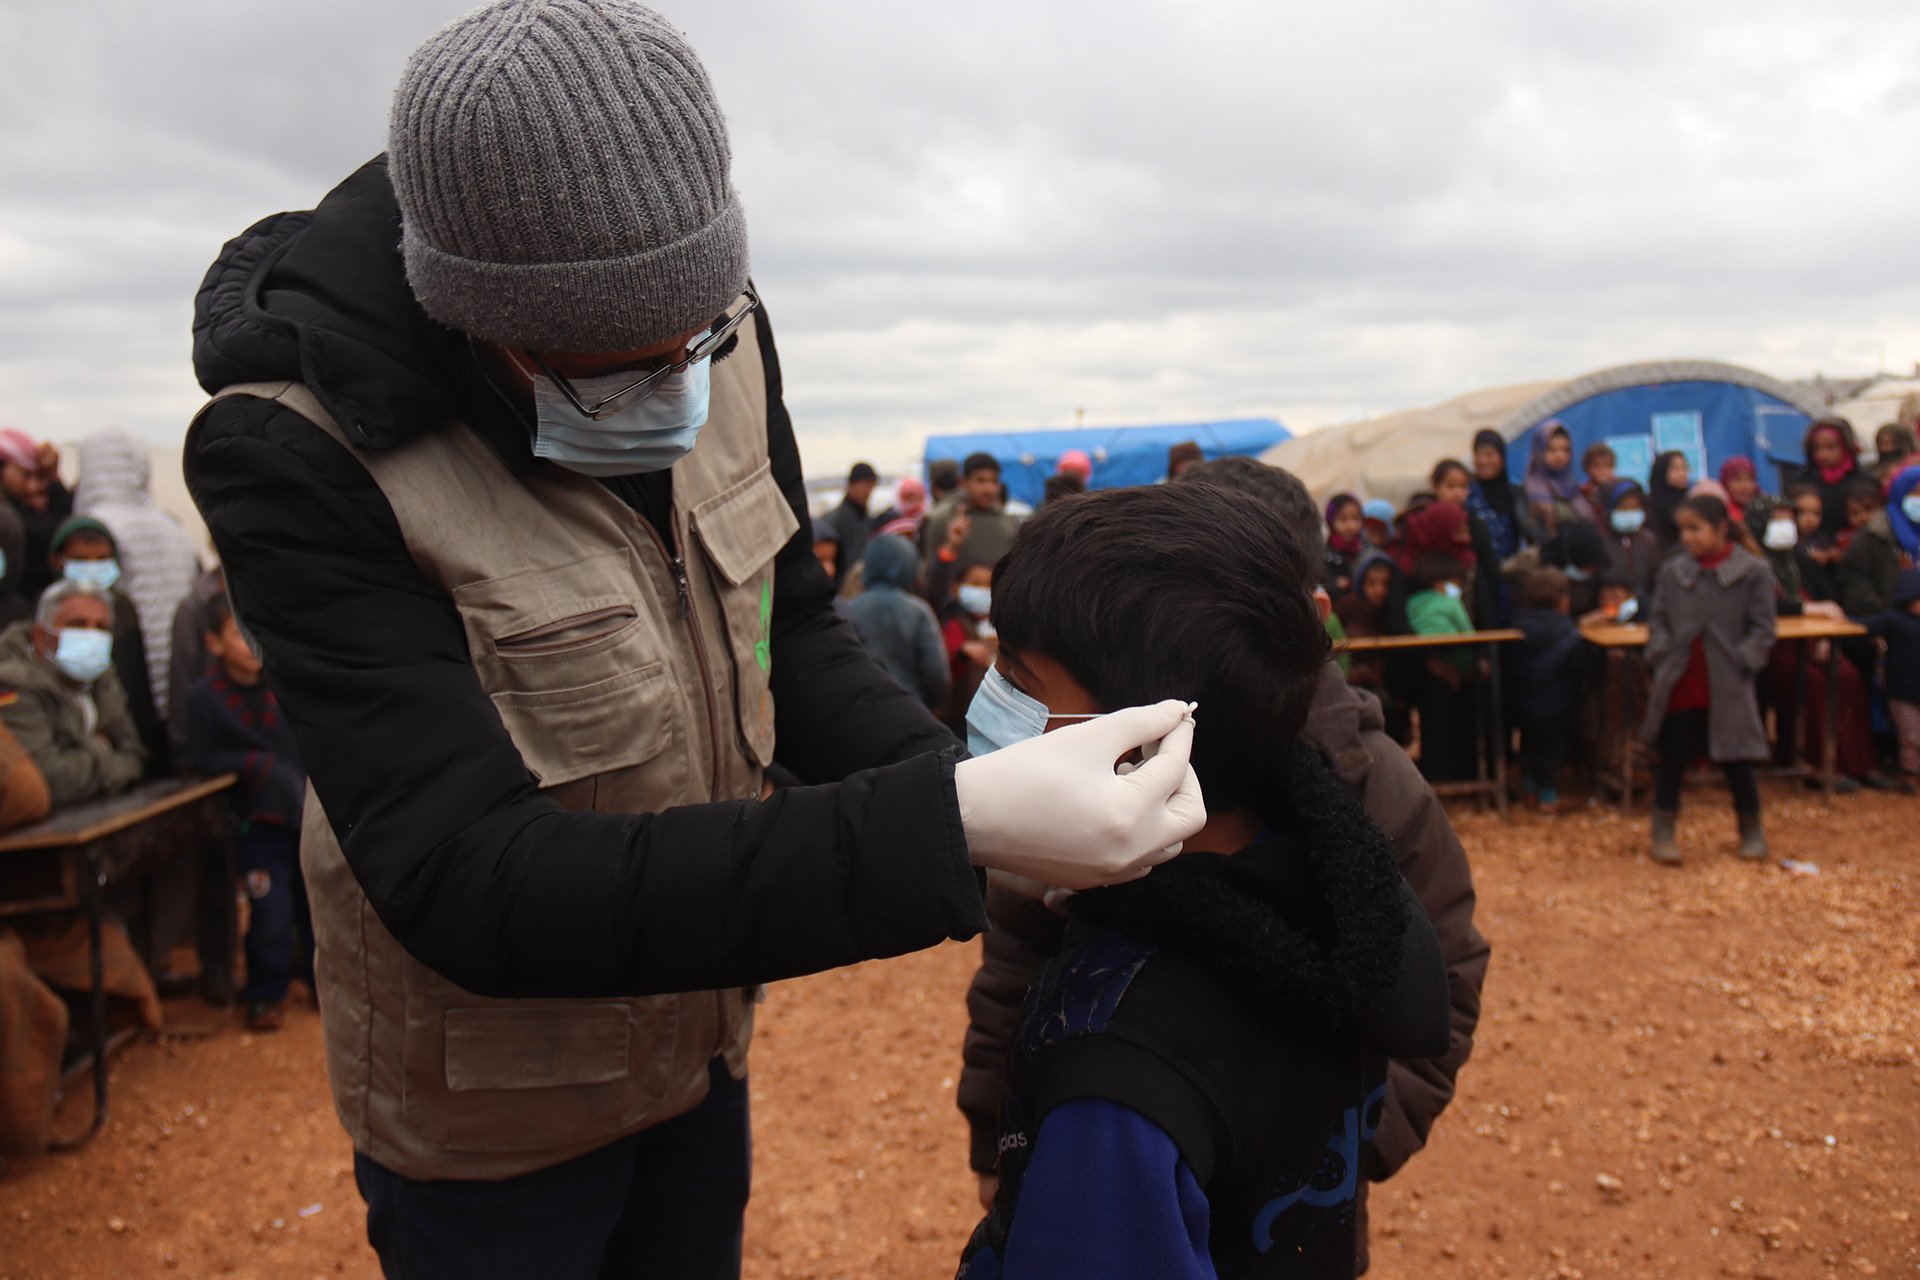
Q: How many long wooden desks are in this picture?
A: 3